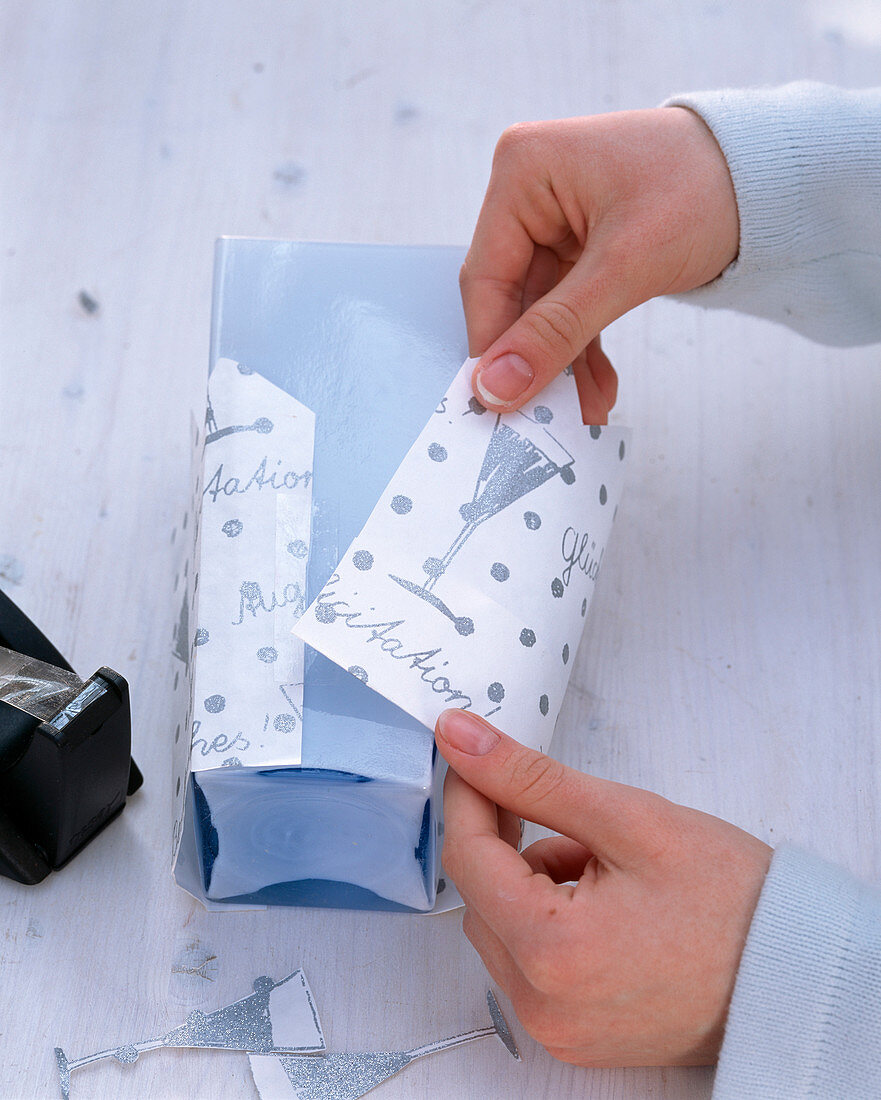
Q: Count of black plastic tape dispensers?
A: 1